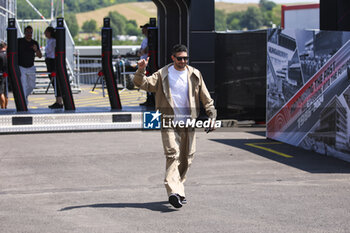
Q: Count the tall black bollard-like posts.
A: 4